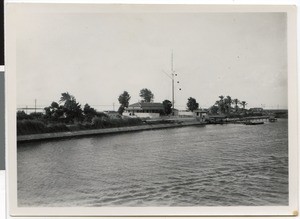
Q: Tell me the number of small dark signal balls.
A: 3